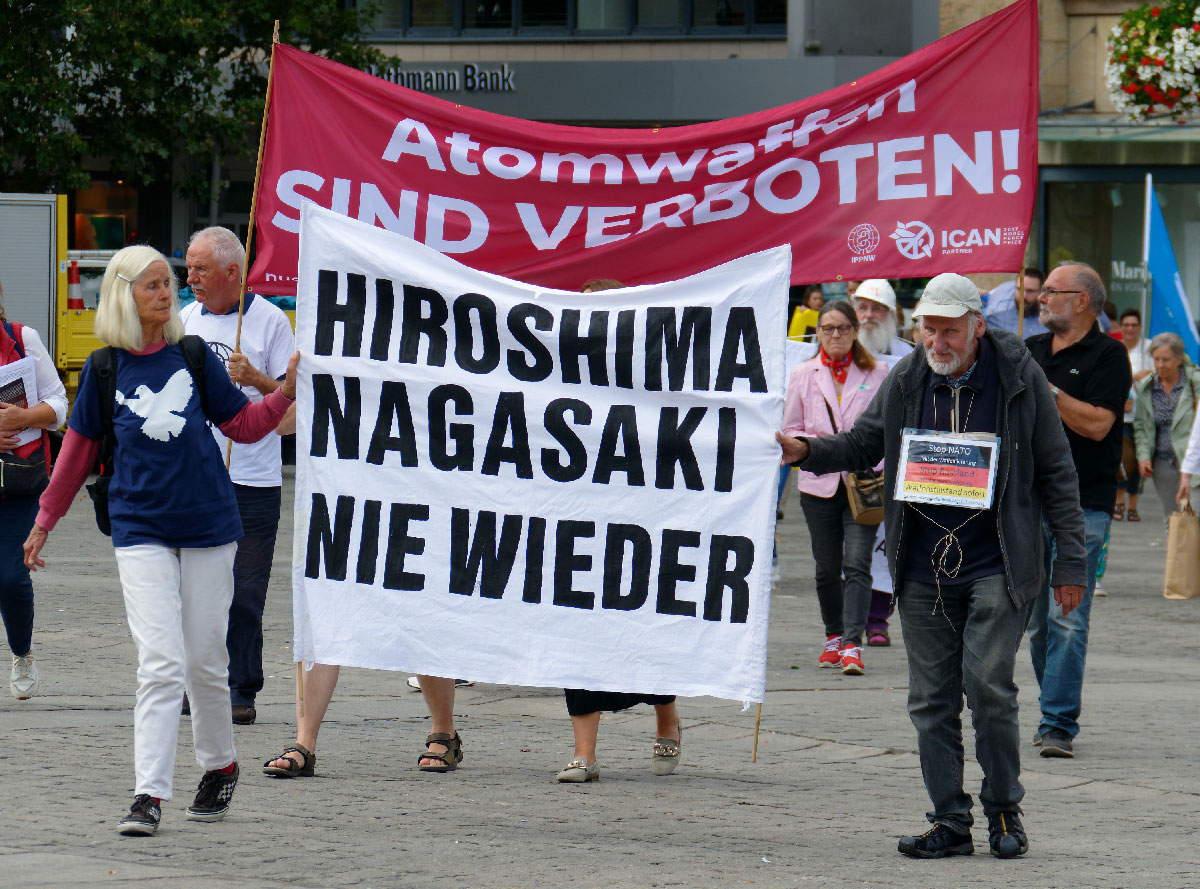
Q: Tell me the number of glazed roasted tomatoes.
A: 0